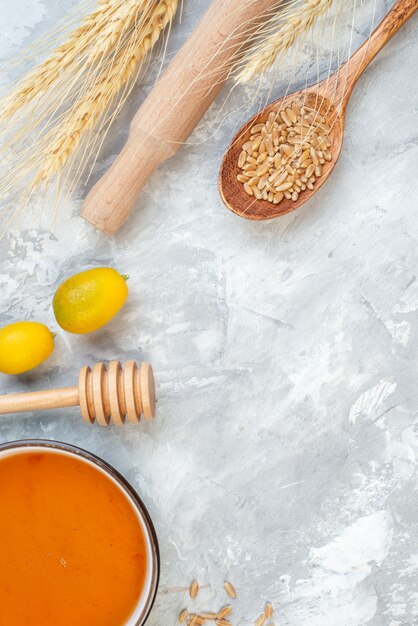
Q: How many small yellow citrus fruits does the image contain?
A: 2